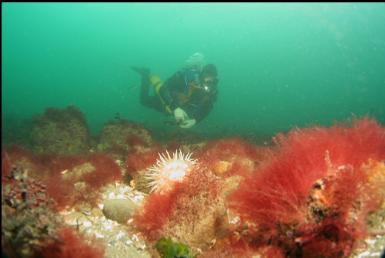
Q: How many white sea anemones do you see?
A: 1